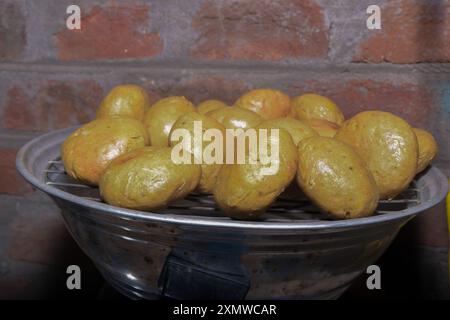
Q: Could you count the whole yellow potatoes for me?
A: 15